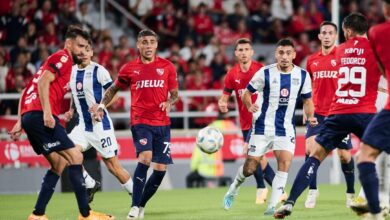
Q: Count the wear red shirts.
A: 6